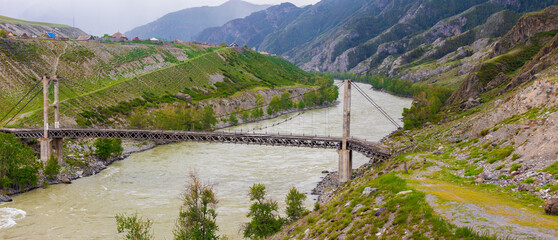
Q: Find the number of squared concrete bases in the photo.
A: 3